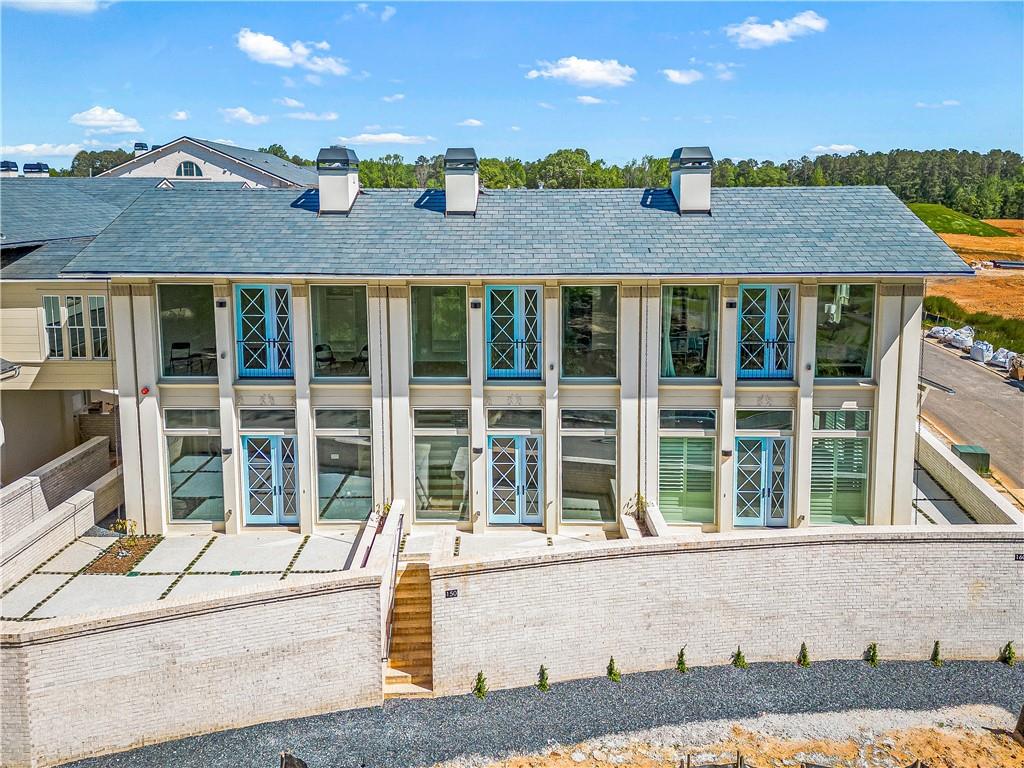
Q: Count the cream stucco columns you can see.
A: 14